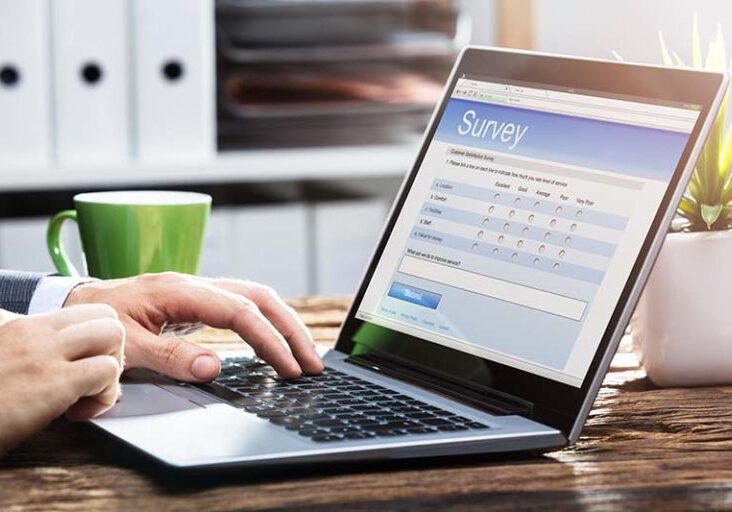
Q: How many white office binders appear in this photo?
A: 3